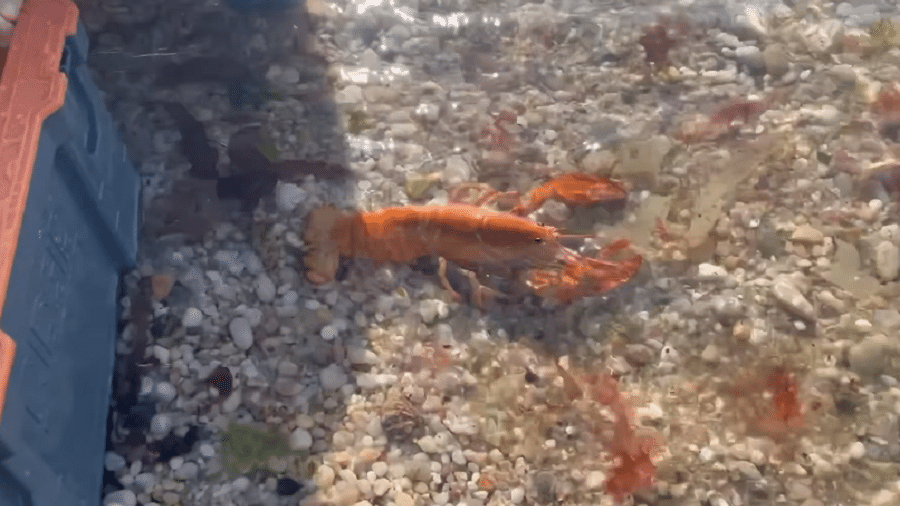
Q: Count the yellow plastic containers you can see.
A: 0